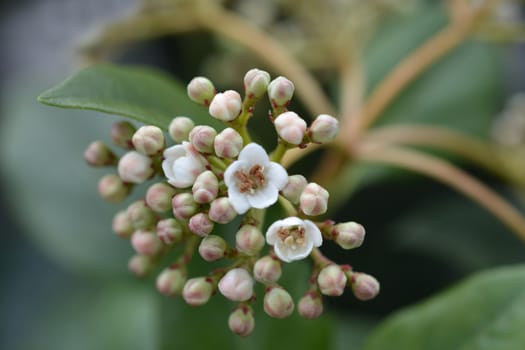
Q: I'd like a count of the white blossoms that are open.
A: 2